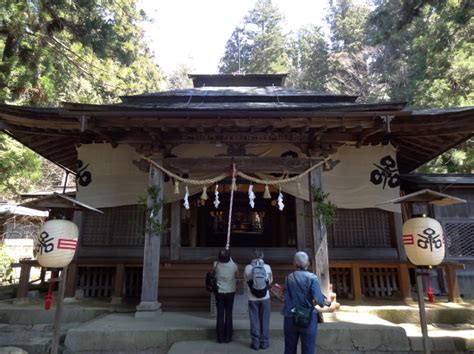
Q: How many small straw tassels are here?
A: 5